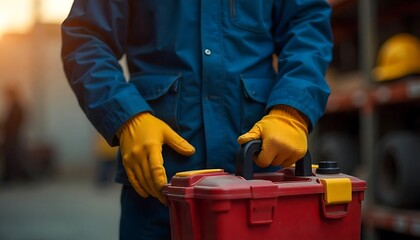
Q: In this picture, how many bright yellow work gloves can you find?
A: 2